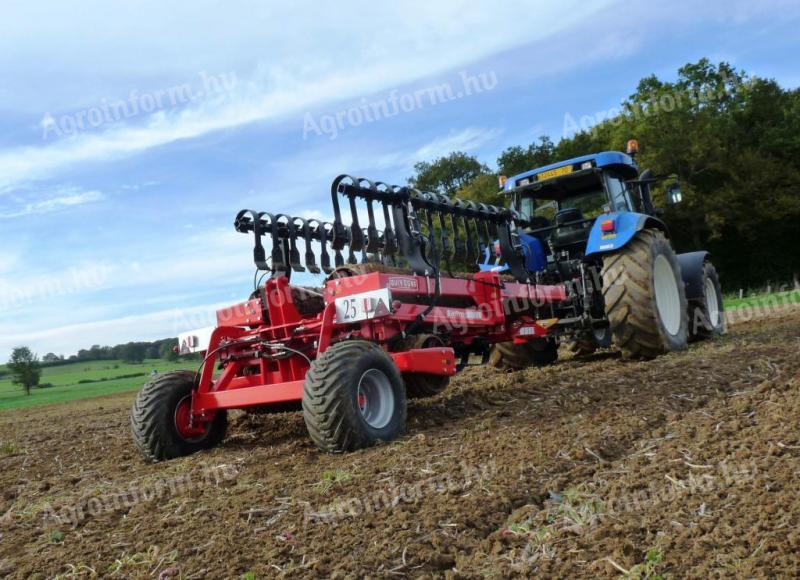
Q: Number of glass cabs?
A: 1